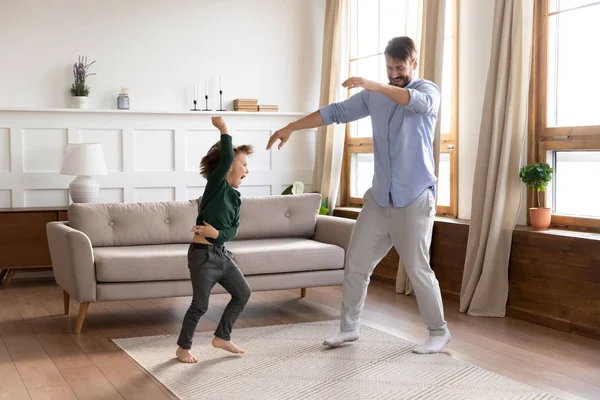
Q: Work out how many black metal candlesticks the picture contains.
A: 3